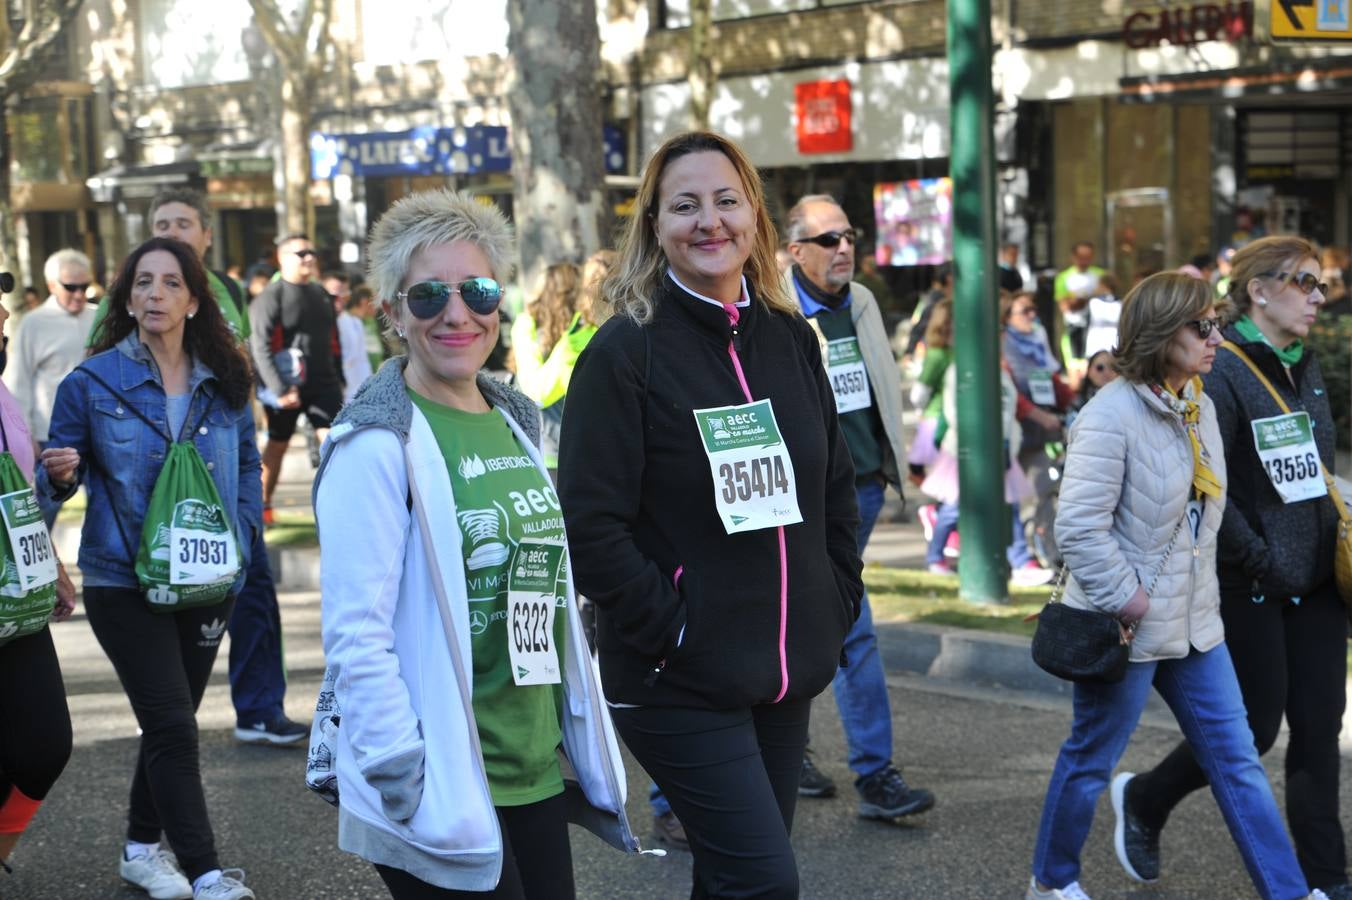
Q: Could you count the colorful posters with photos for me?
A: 1